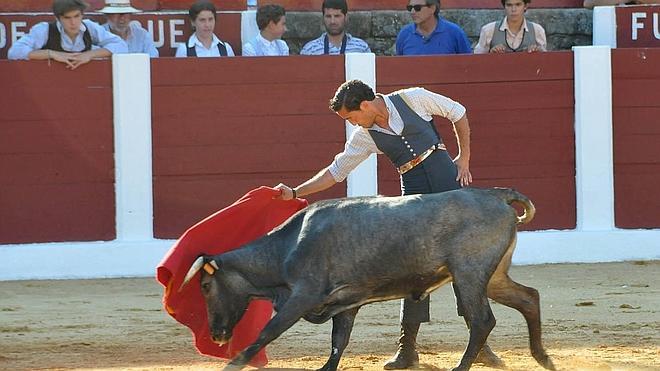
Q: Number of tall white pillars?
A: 3